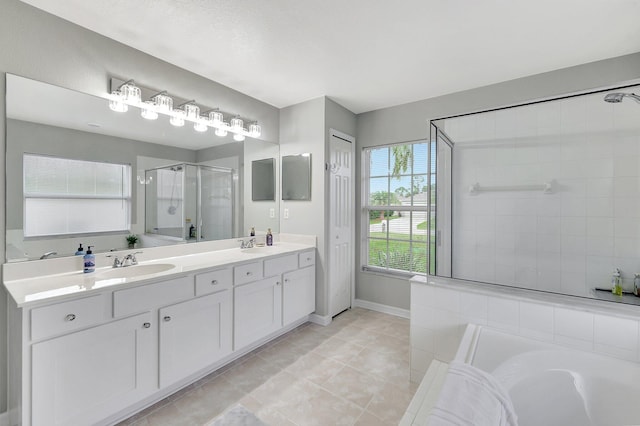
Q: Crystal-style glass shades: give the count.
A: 6